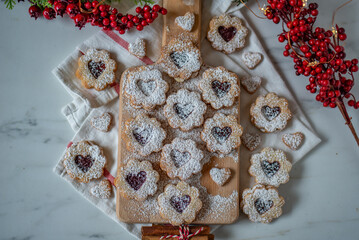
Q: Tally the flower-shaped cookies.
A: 15